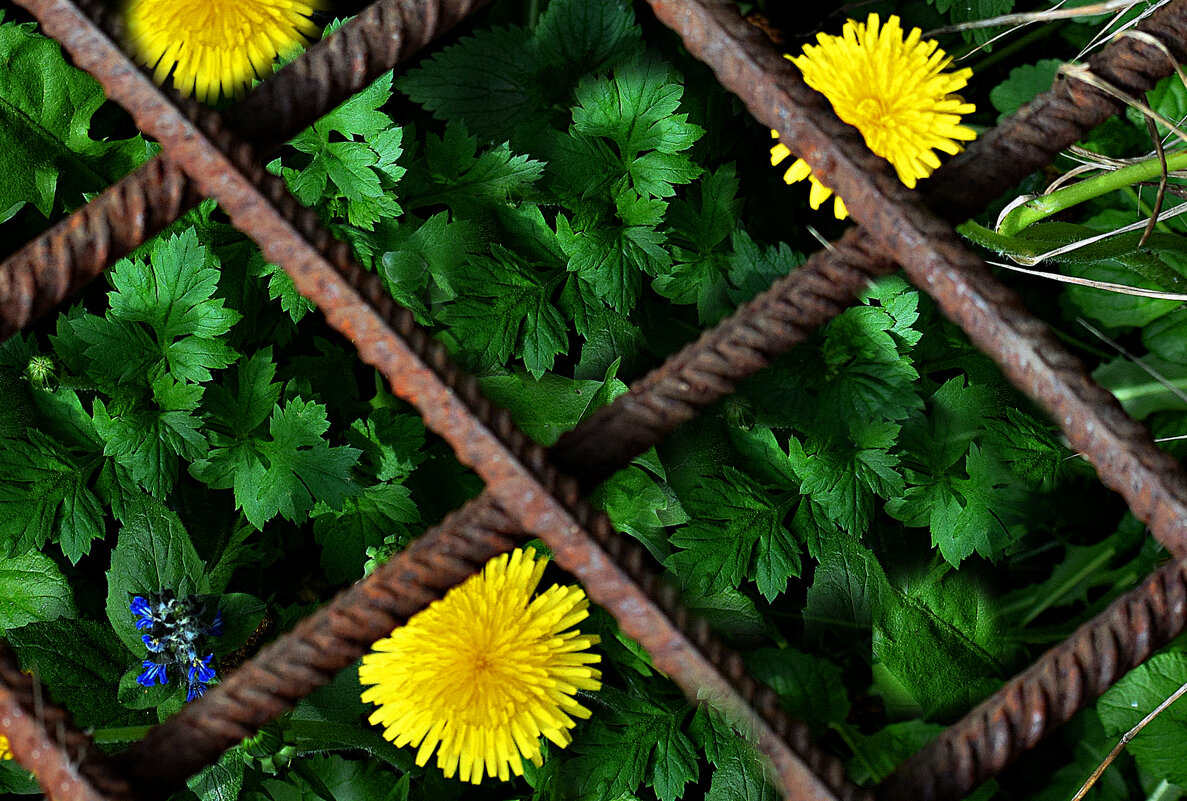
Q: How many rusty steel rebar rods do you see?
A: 6